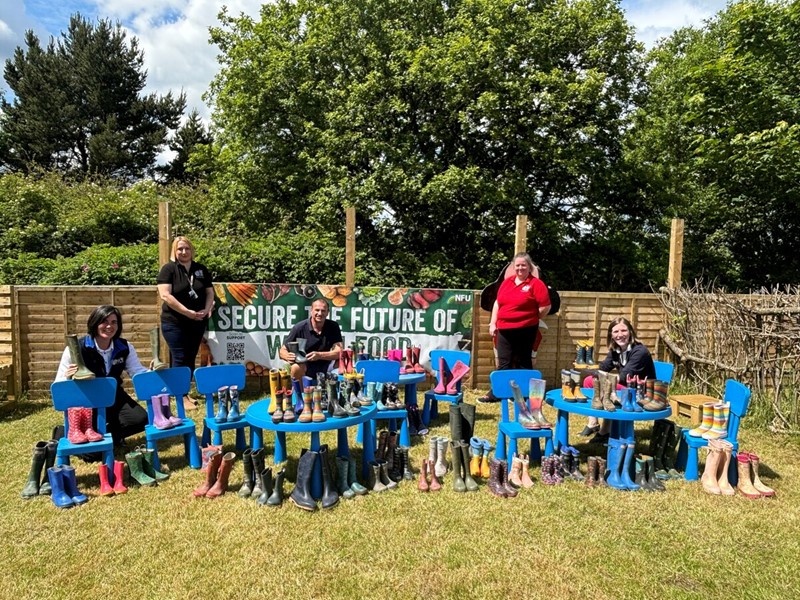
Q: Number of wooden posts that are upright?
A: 4